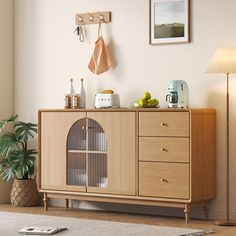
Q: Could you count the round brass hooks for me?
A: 3